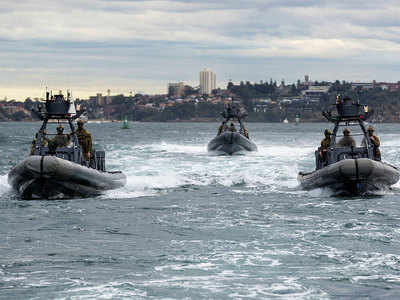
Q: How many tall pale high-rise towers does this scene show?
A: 1